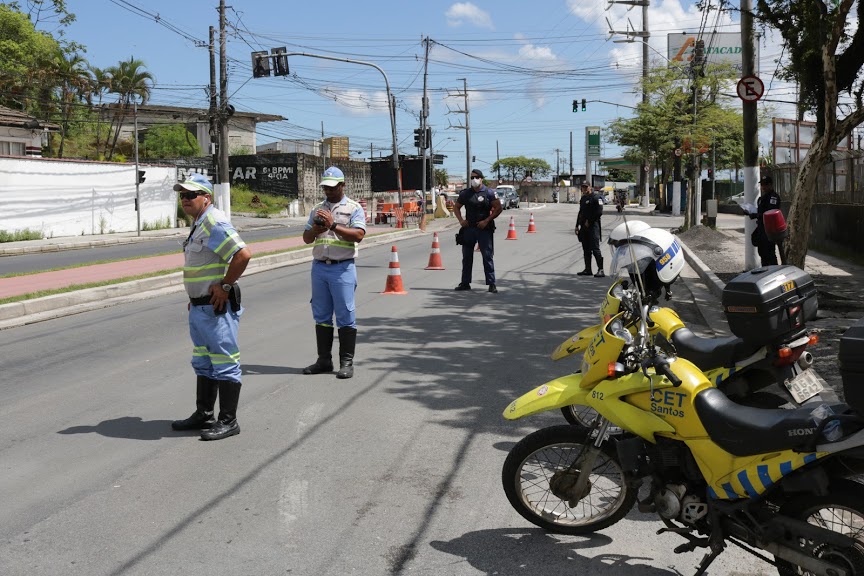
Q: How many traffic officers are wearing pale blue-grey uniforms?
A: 2